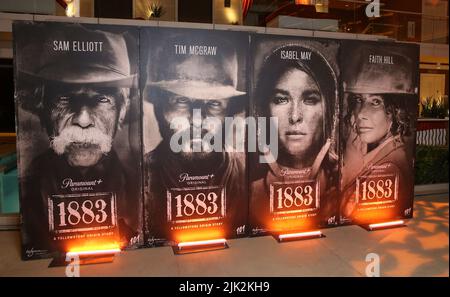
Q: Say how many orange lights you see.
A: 4